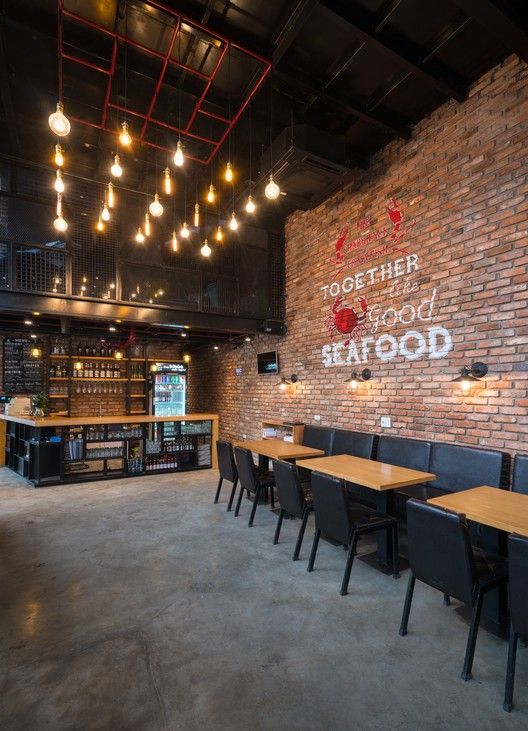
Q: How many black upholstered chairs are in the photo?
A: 6